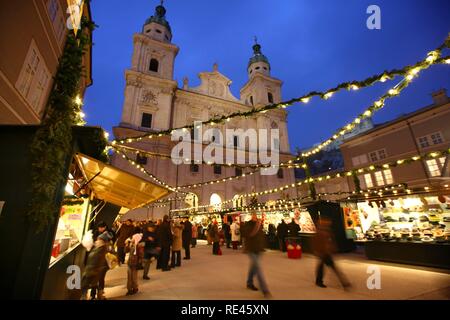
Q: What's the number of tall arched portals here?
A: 3